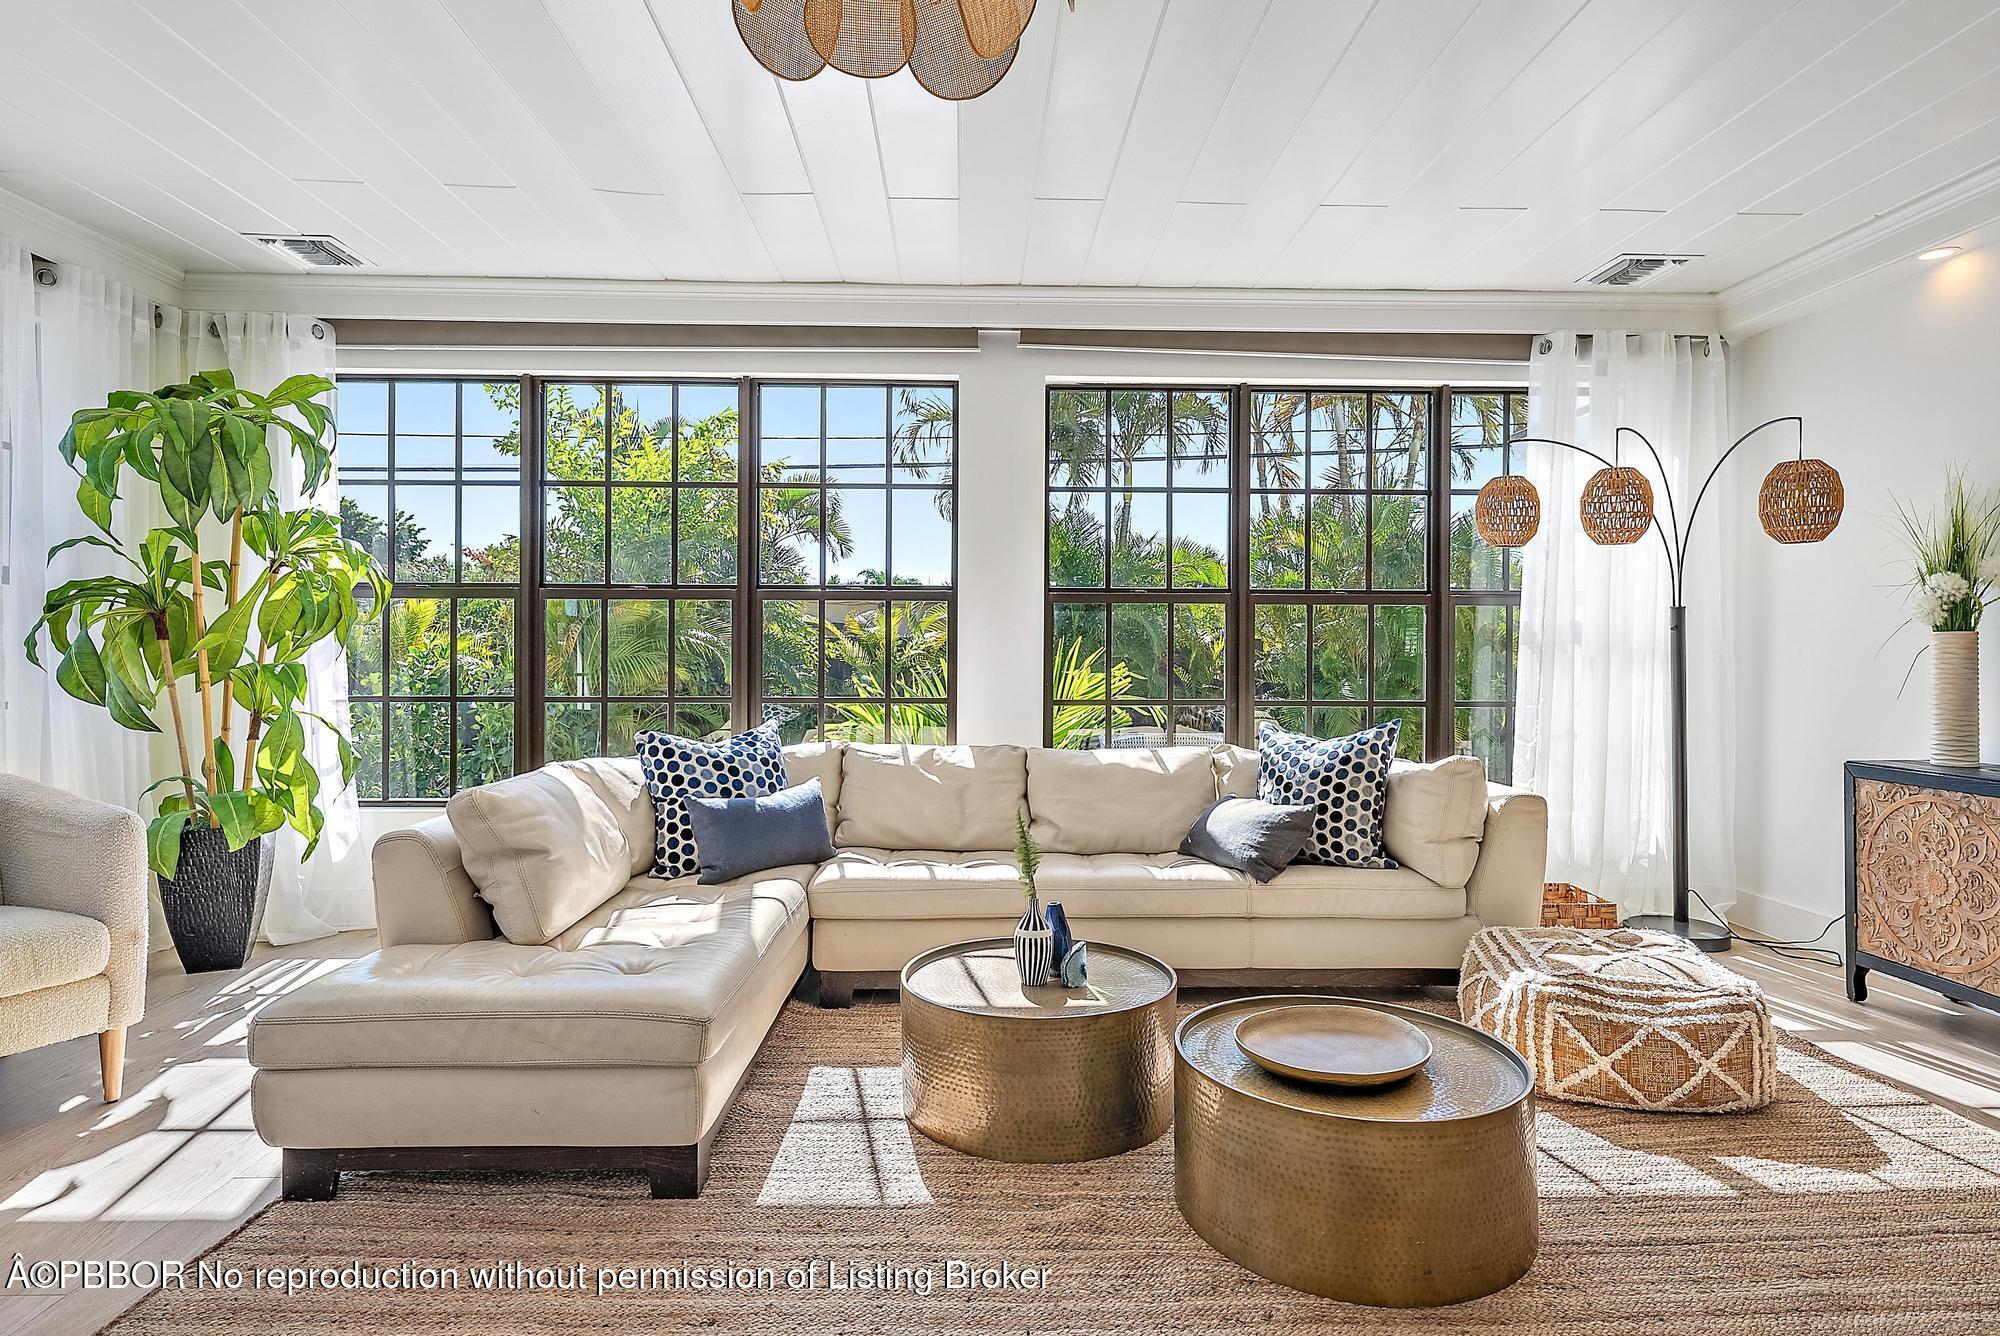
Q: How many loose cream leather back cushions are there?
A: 7